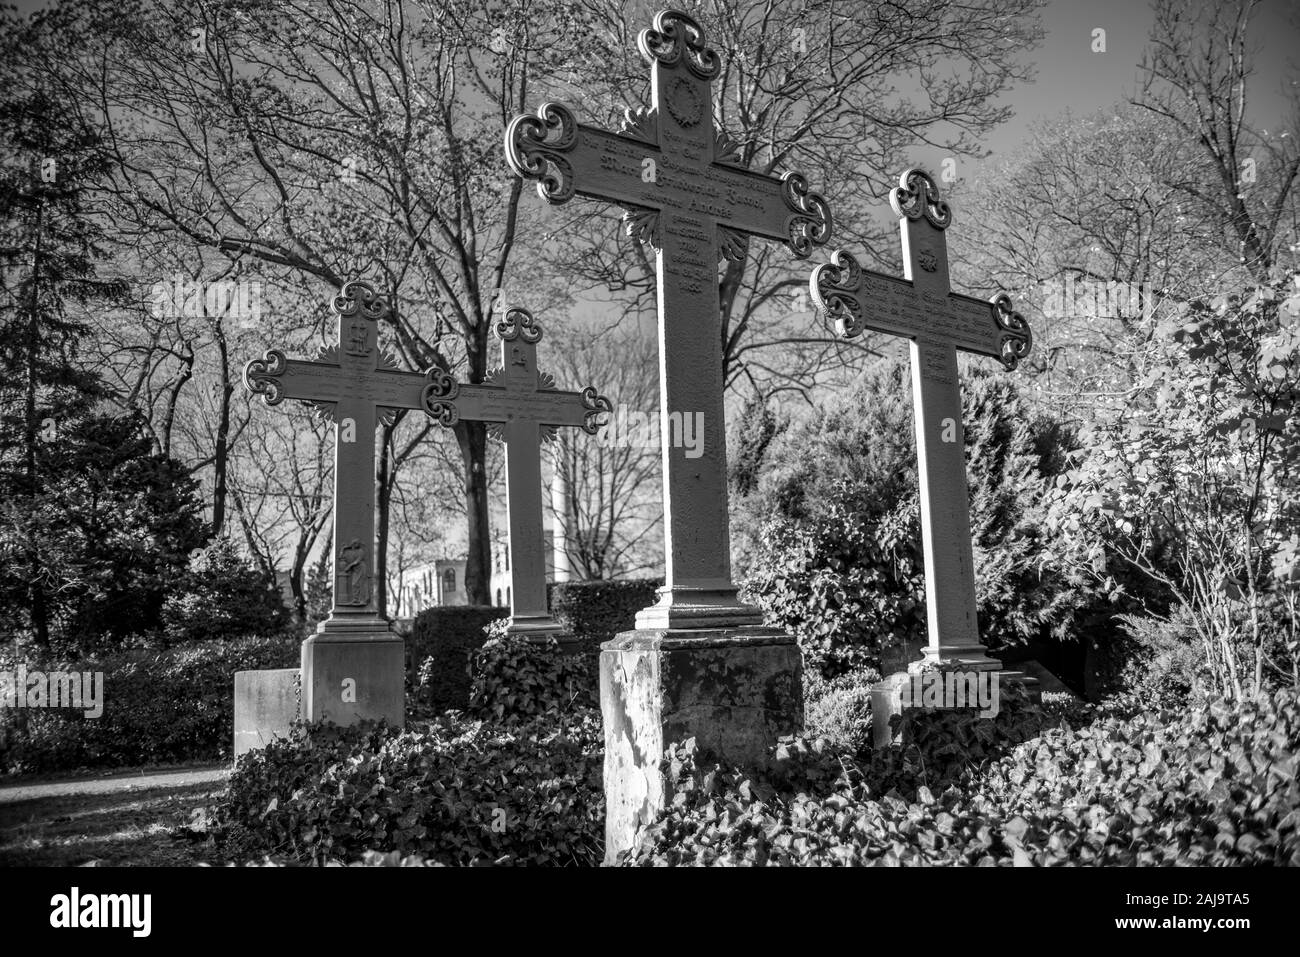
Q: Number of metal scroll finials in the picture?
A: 12